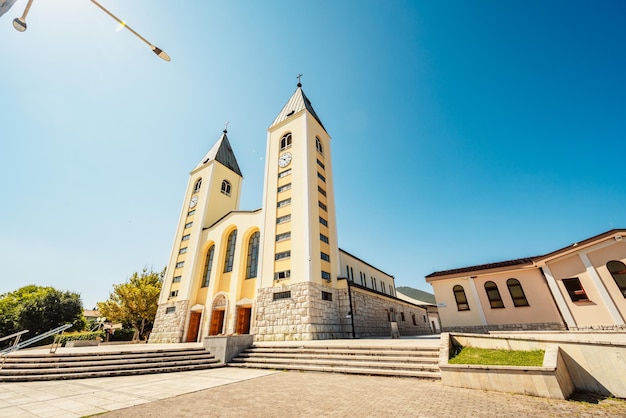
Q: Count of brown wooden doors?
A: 3